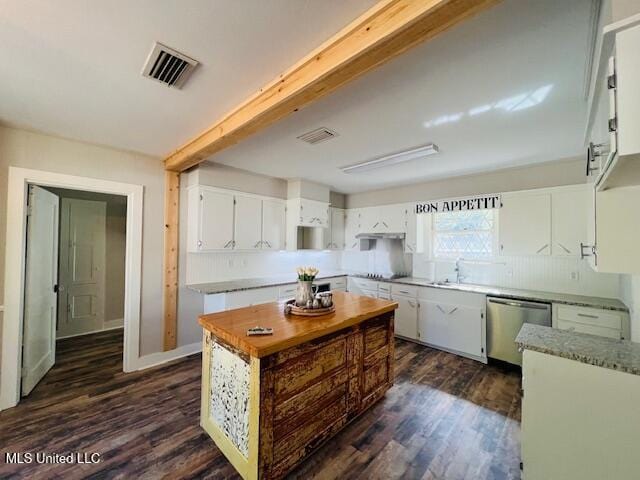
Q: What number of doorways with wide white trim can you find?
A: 1